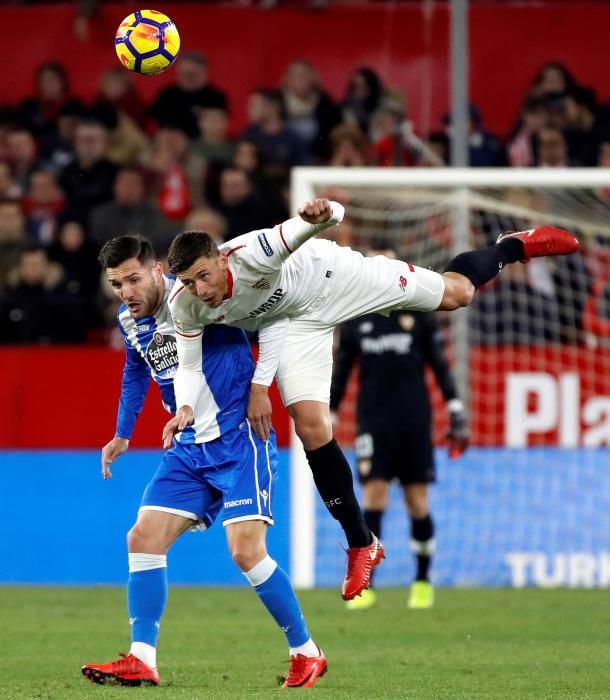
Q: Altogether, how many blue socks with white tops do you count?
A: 2